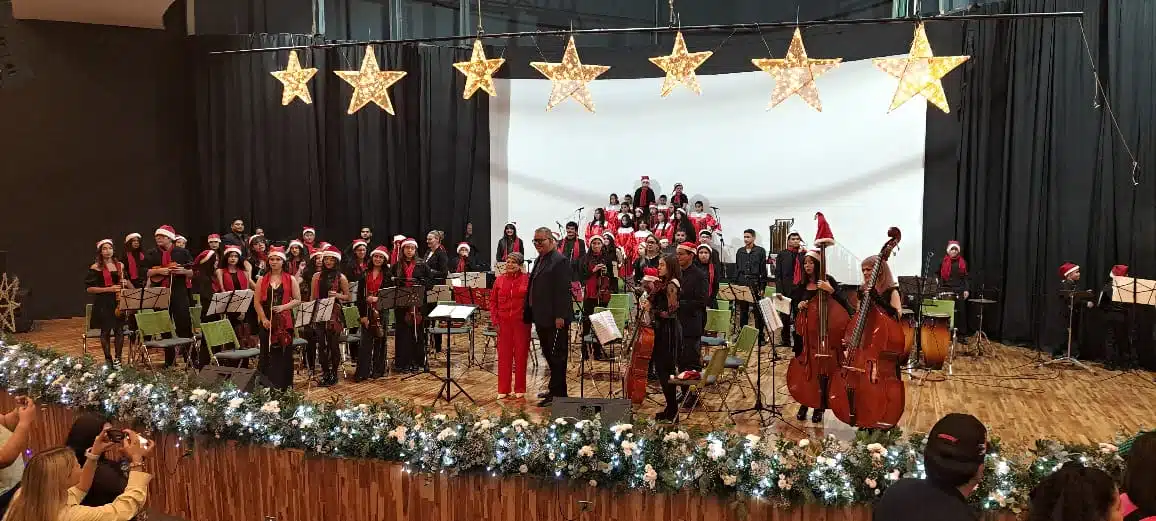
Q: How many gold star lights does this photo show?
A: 7